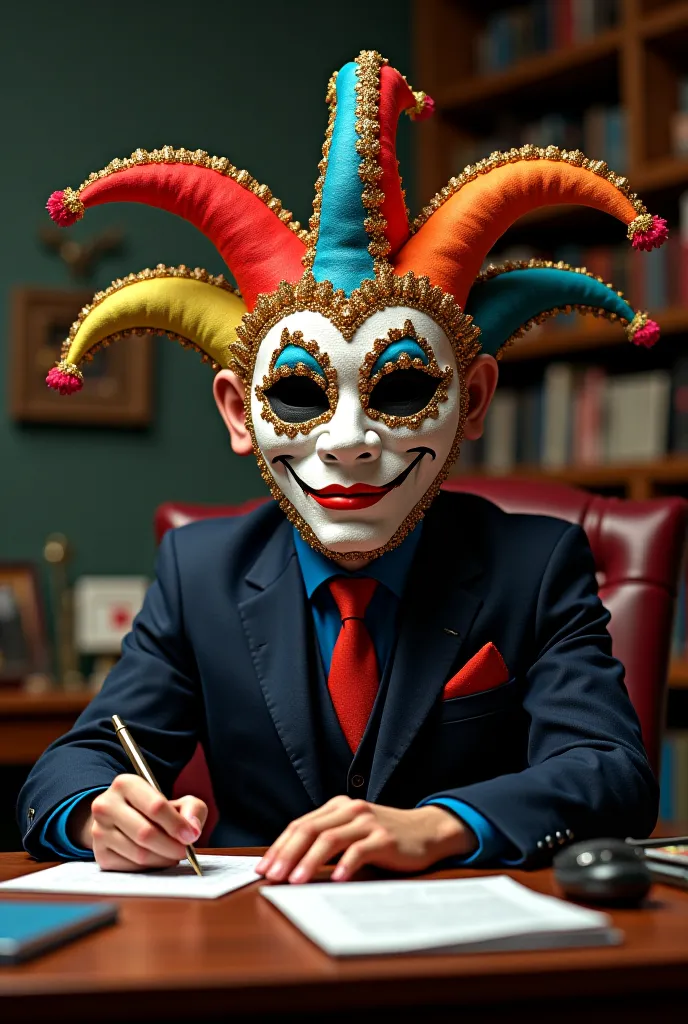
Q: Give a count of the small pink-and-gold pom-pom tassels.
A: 5